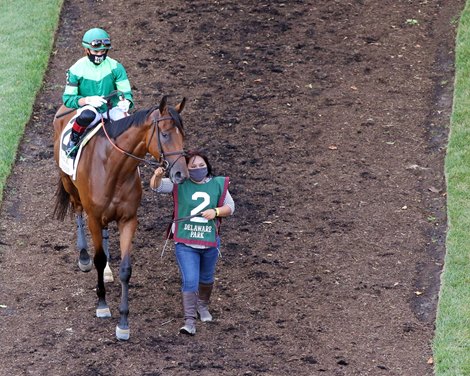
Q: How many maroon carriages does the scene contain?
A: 0